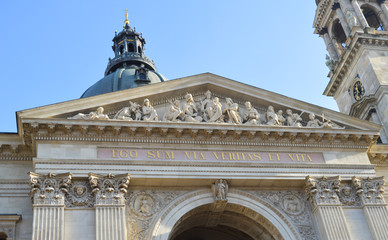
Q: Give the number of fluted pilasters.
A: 4